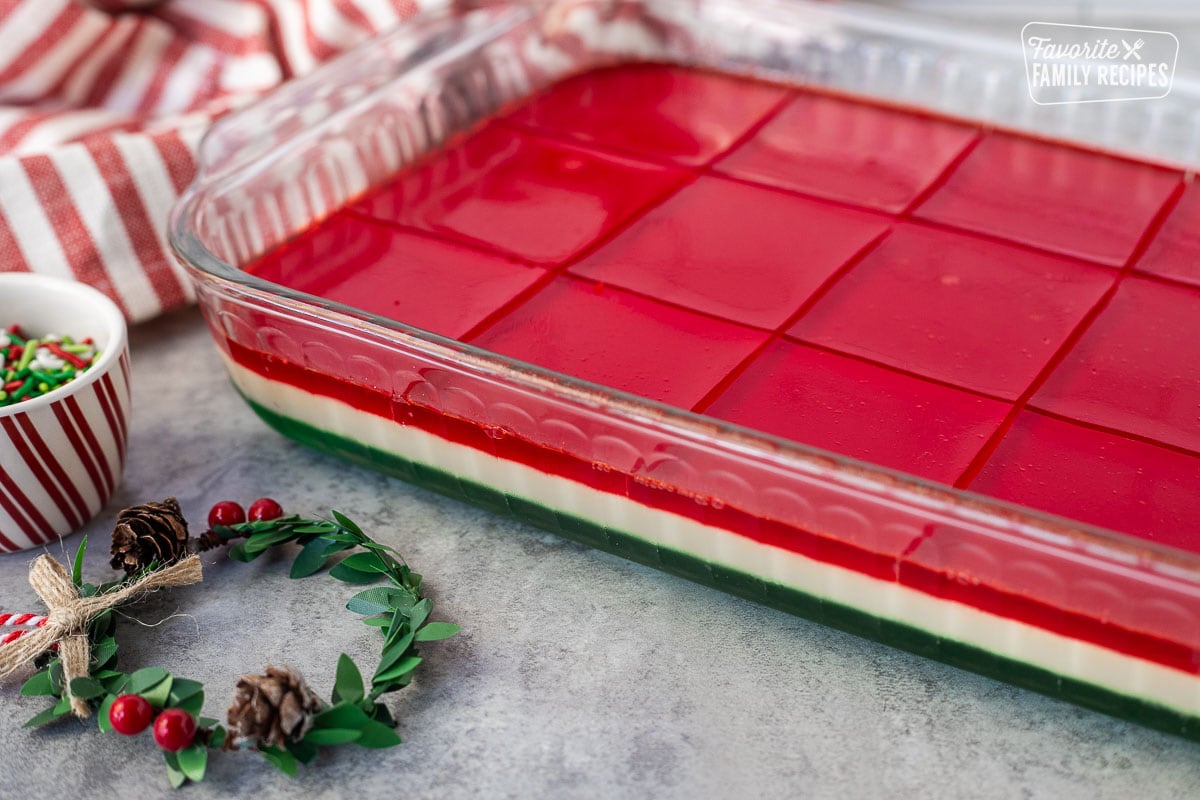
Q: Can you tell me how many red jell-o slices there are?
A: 12